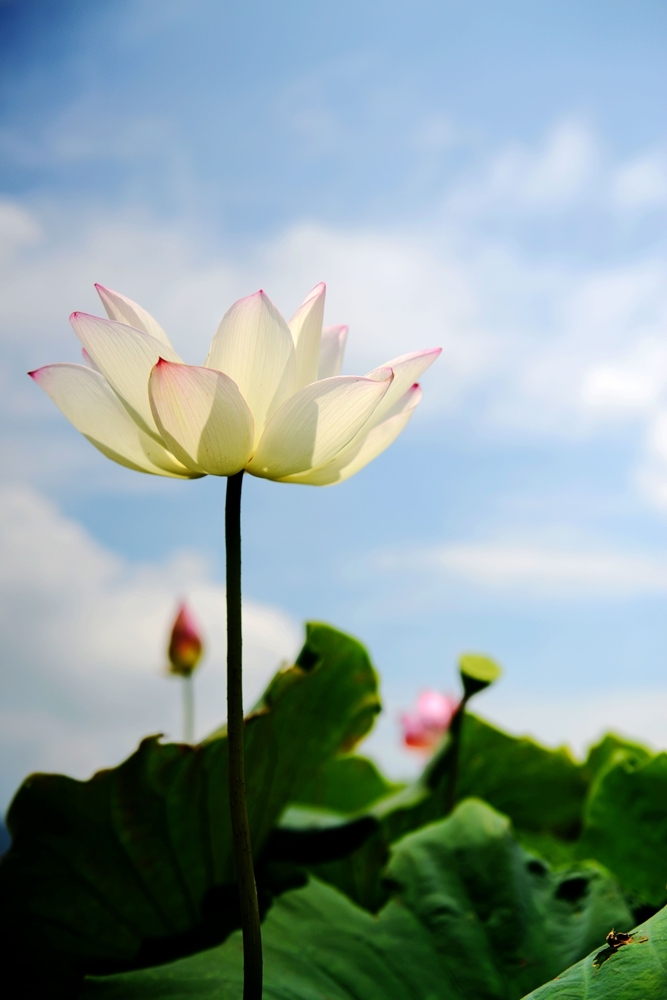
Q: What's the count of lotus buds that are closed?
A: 1